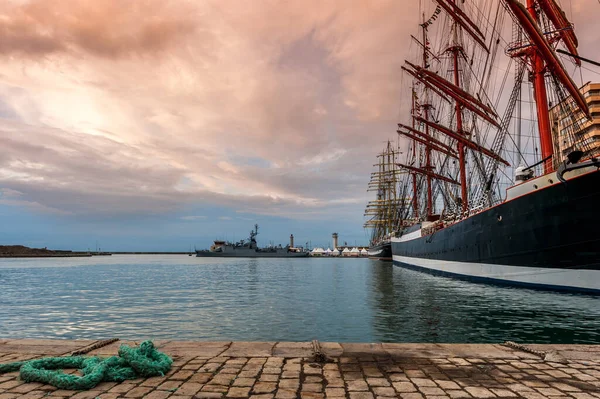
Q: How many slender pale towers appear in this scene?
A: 2